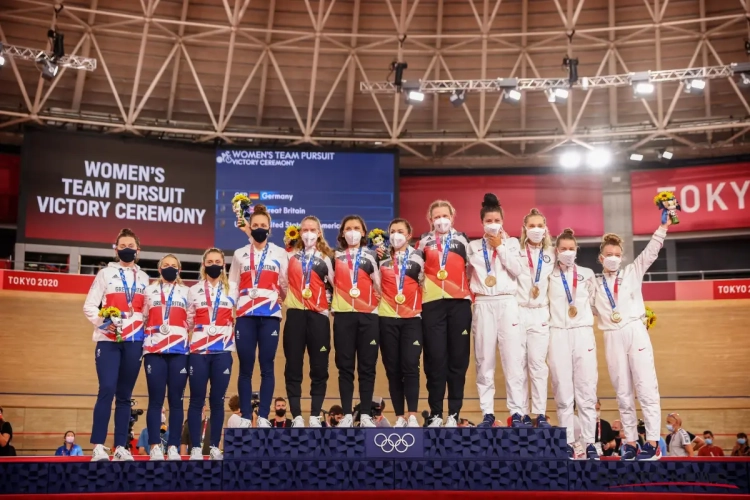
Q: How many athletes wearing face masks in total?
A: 12